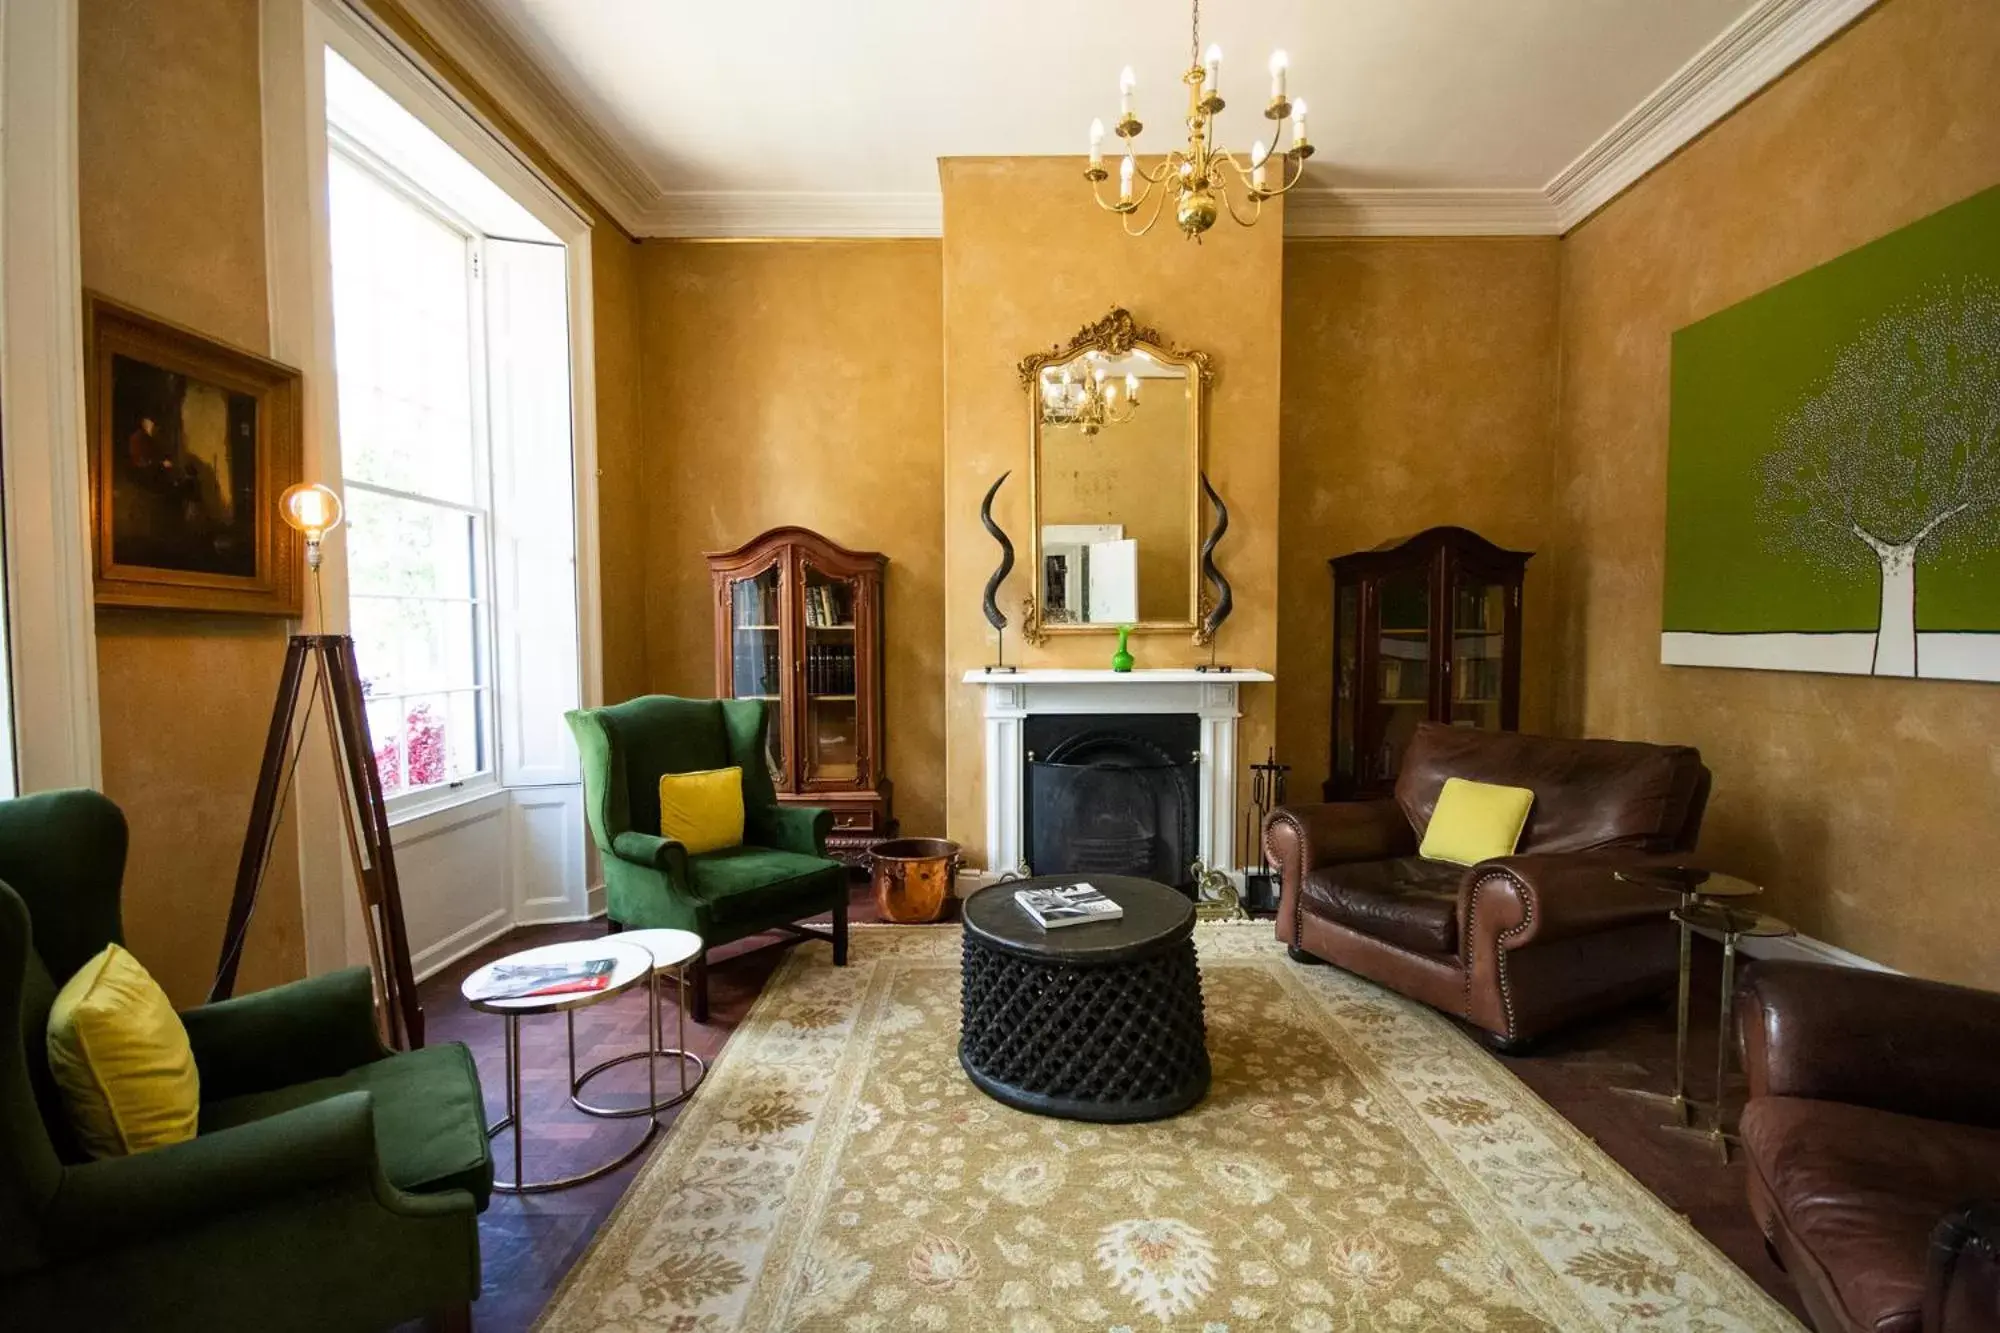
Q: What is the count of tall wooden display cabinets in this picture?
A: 2